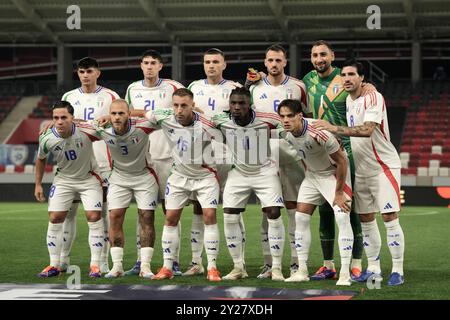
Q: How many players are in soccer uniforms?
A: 11